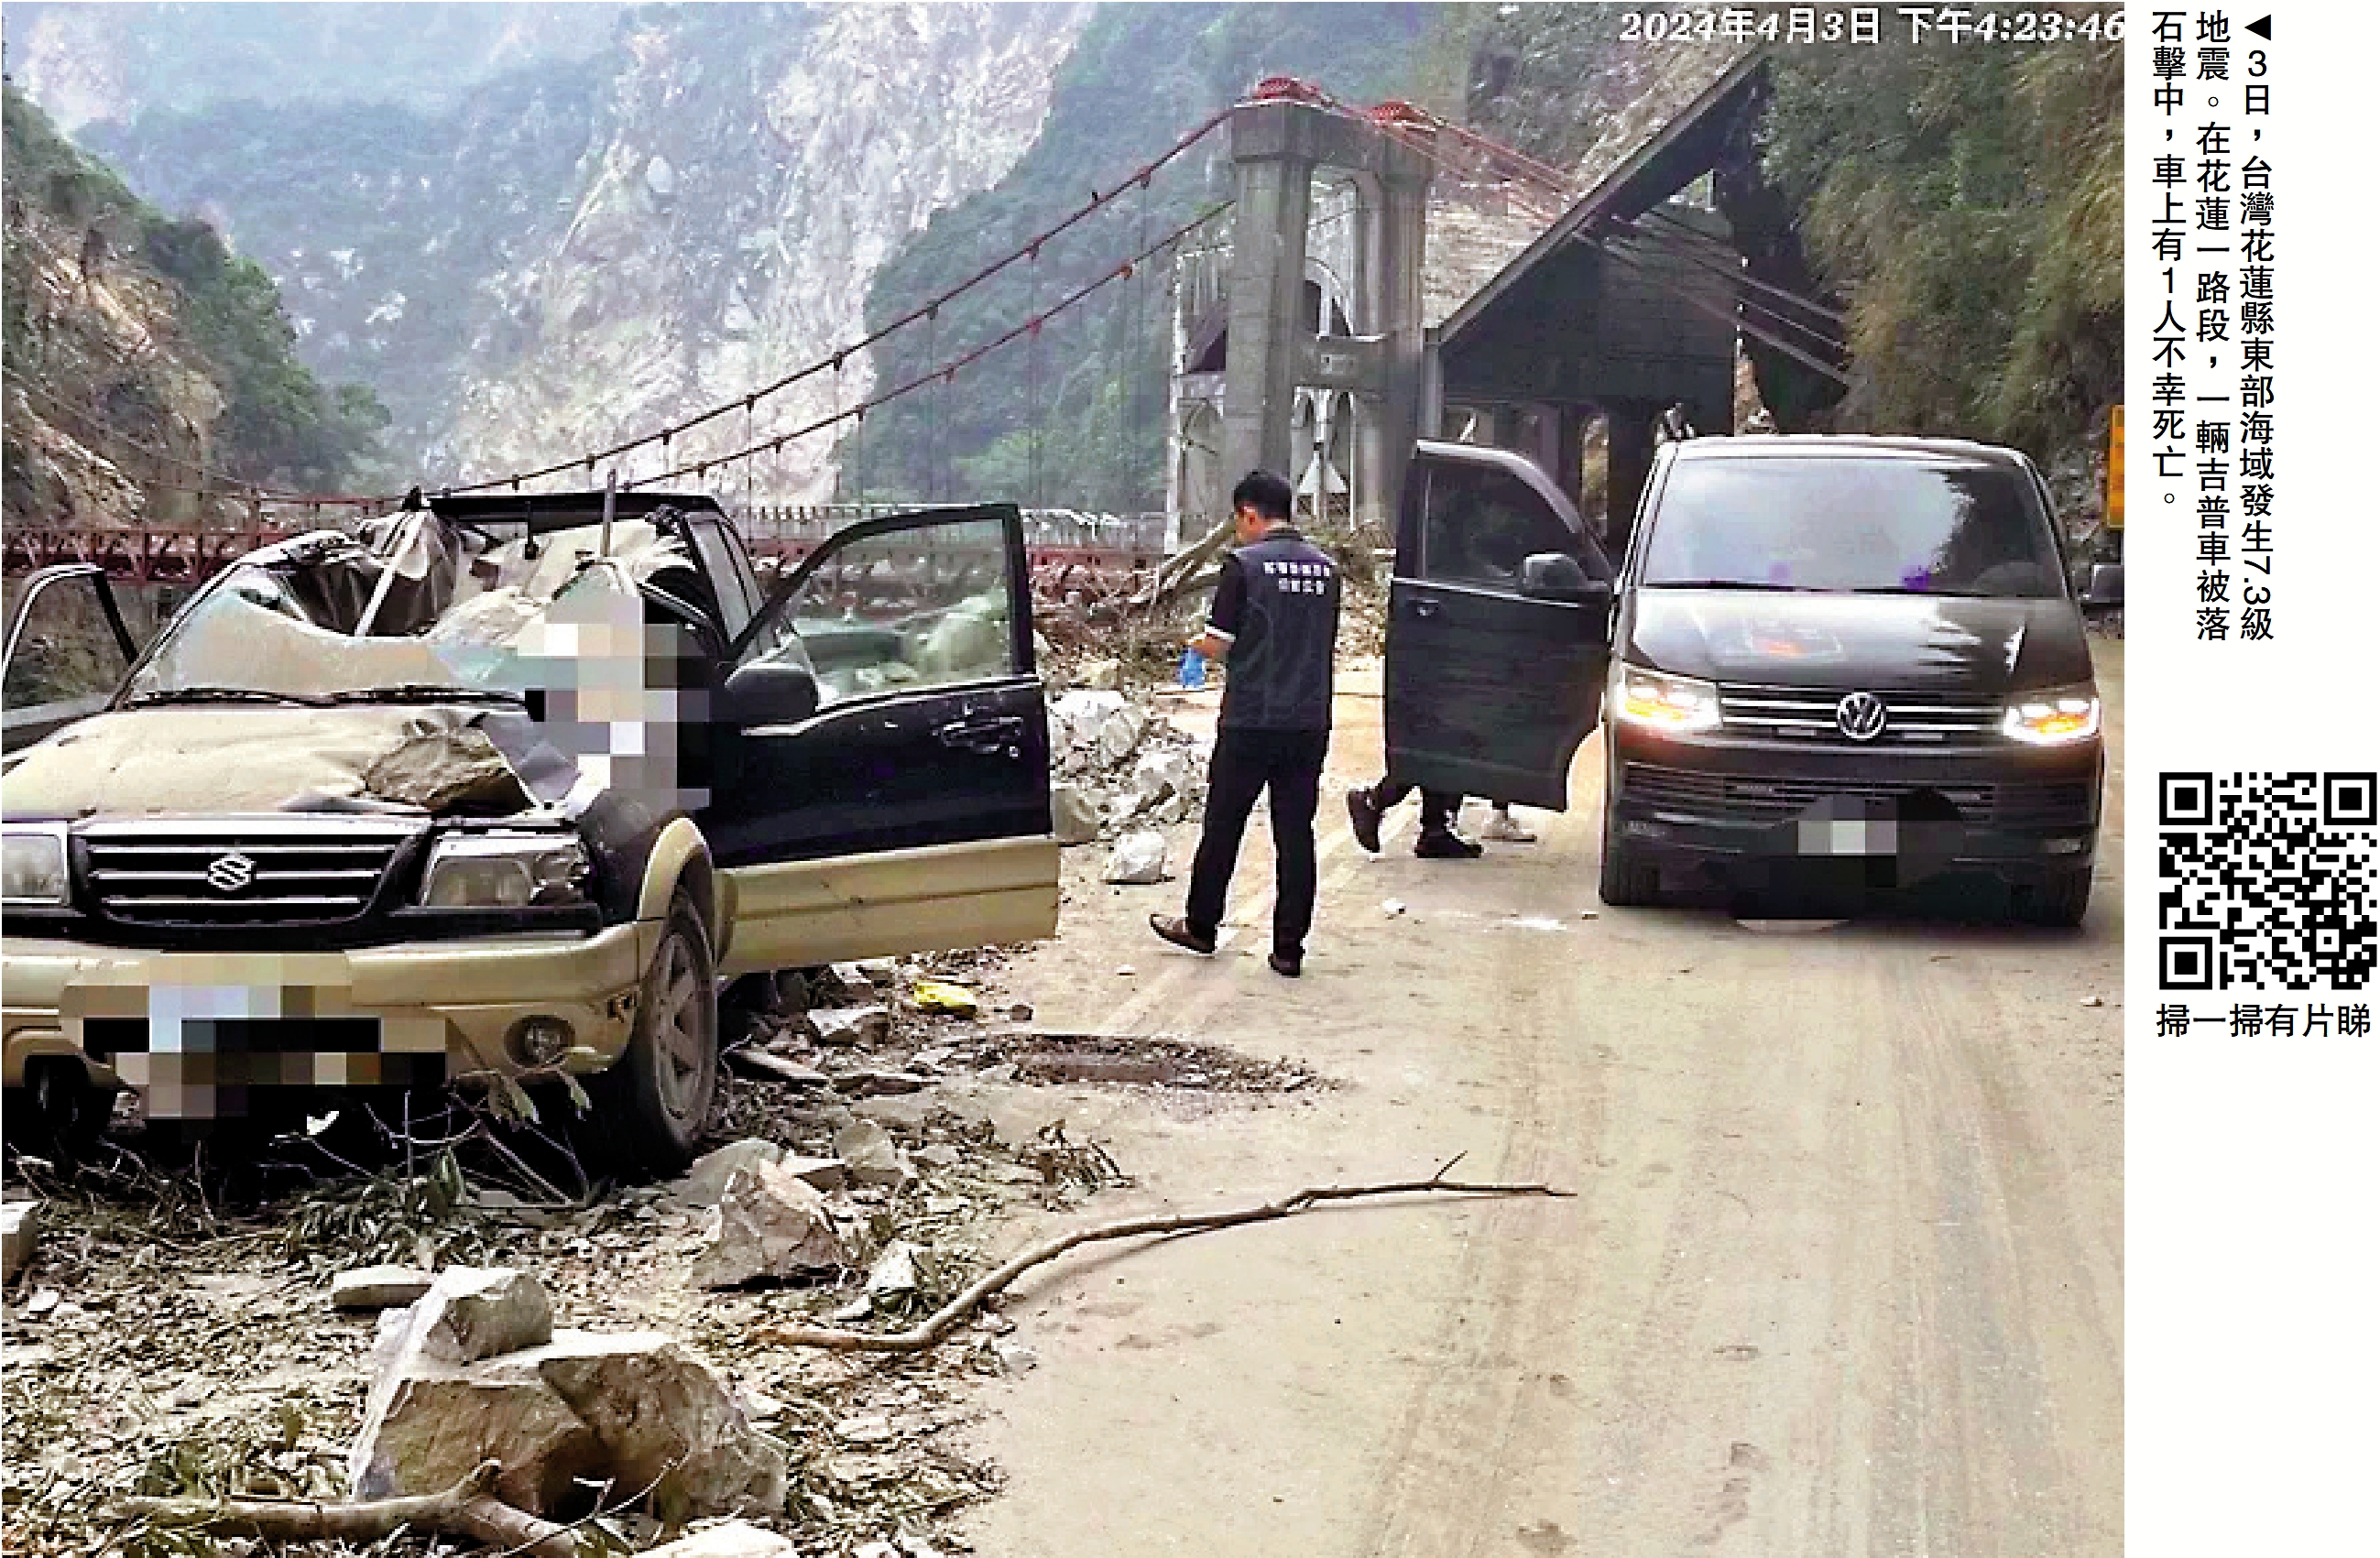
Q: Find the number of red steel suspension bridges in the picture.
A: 1